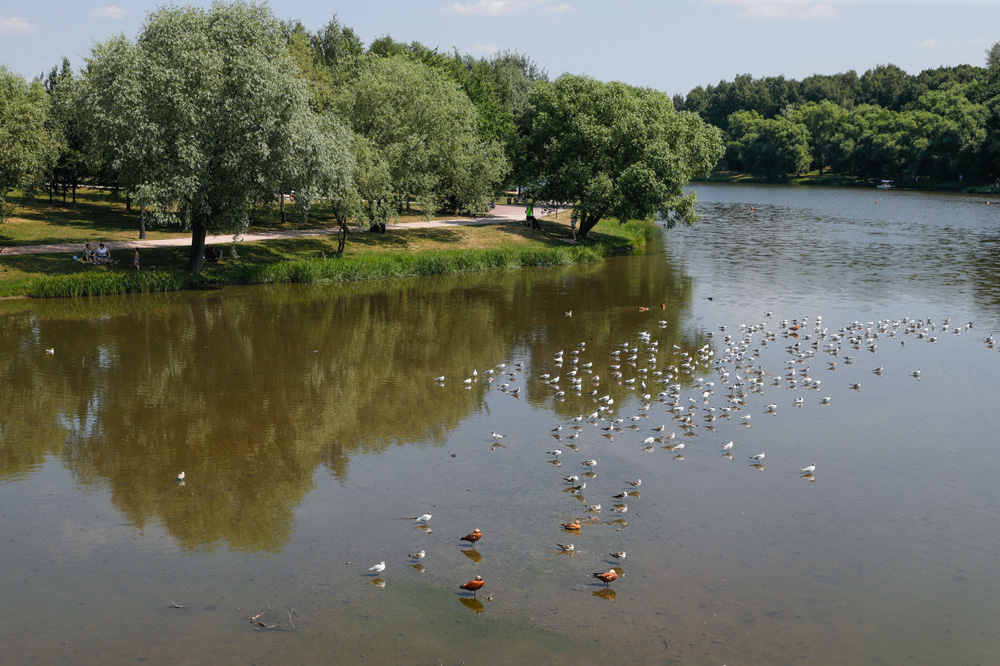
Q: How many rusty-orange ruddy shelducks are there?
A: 7